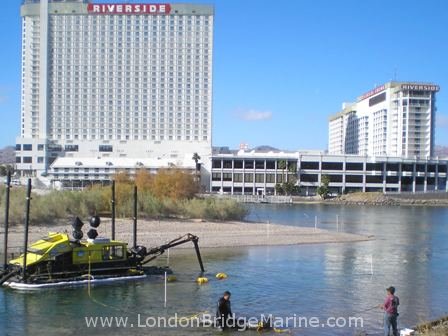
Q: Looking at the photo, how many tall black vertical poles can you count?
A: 4